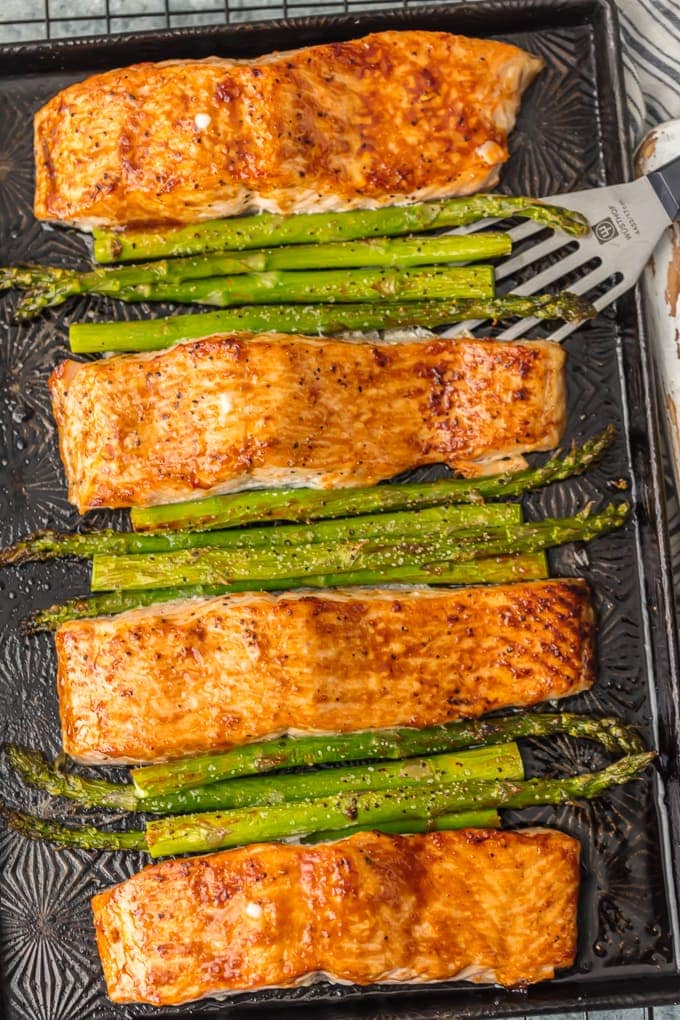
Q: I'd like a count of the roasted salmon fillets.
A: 4